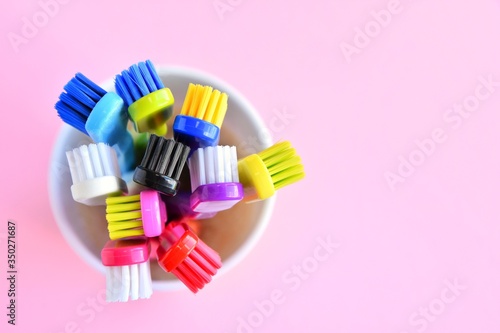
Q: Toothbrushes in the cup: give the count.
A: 10